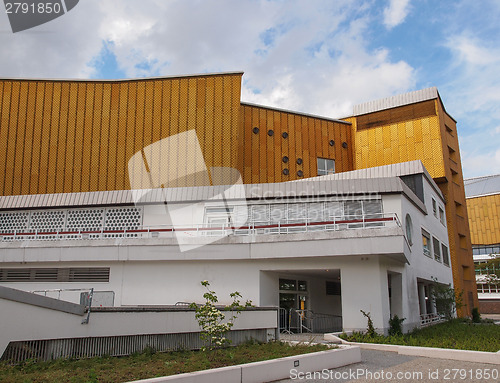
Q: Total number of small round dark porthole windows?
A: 9